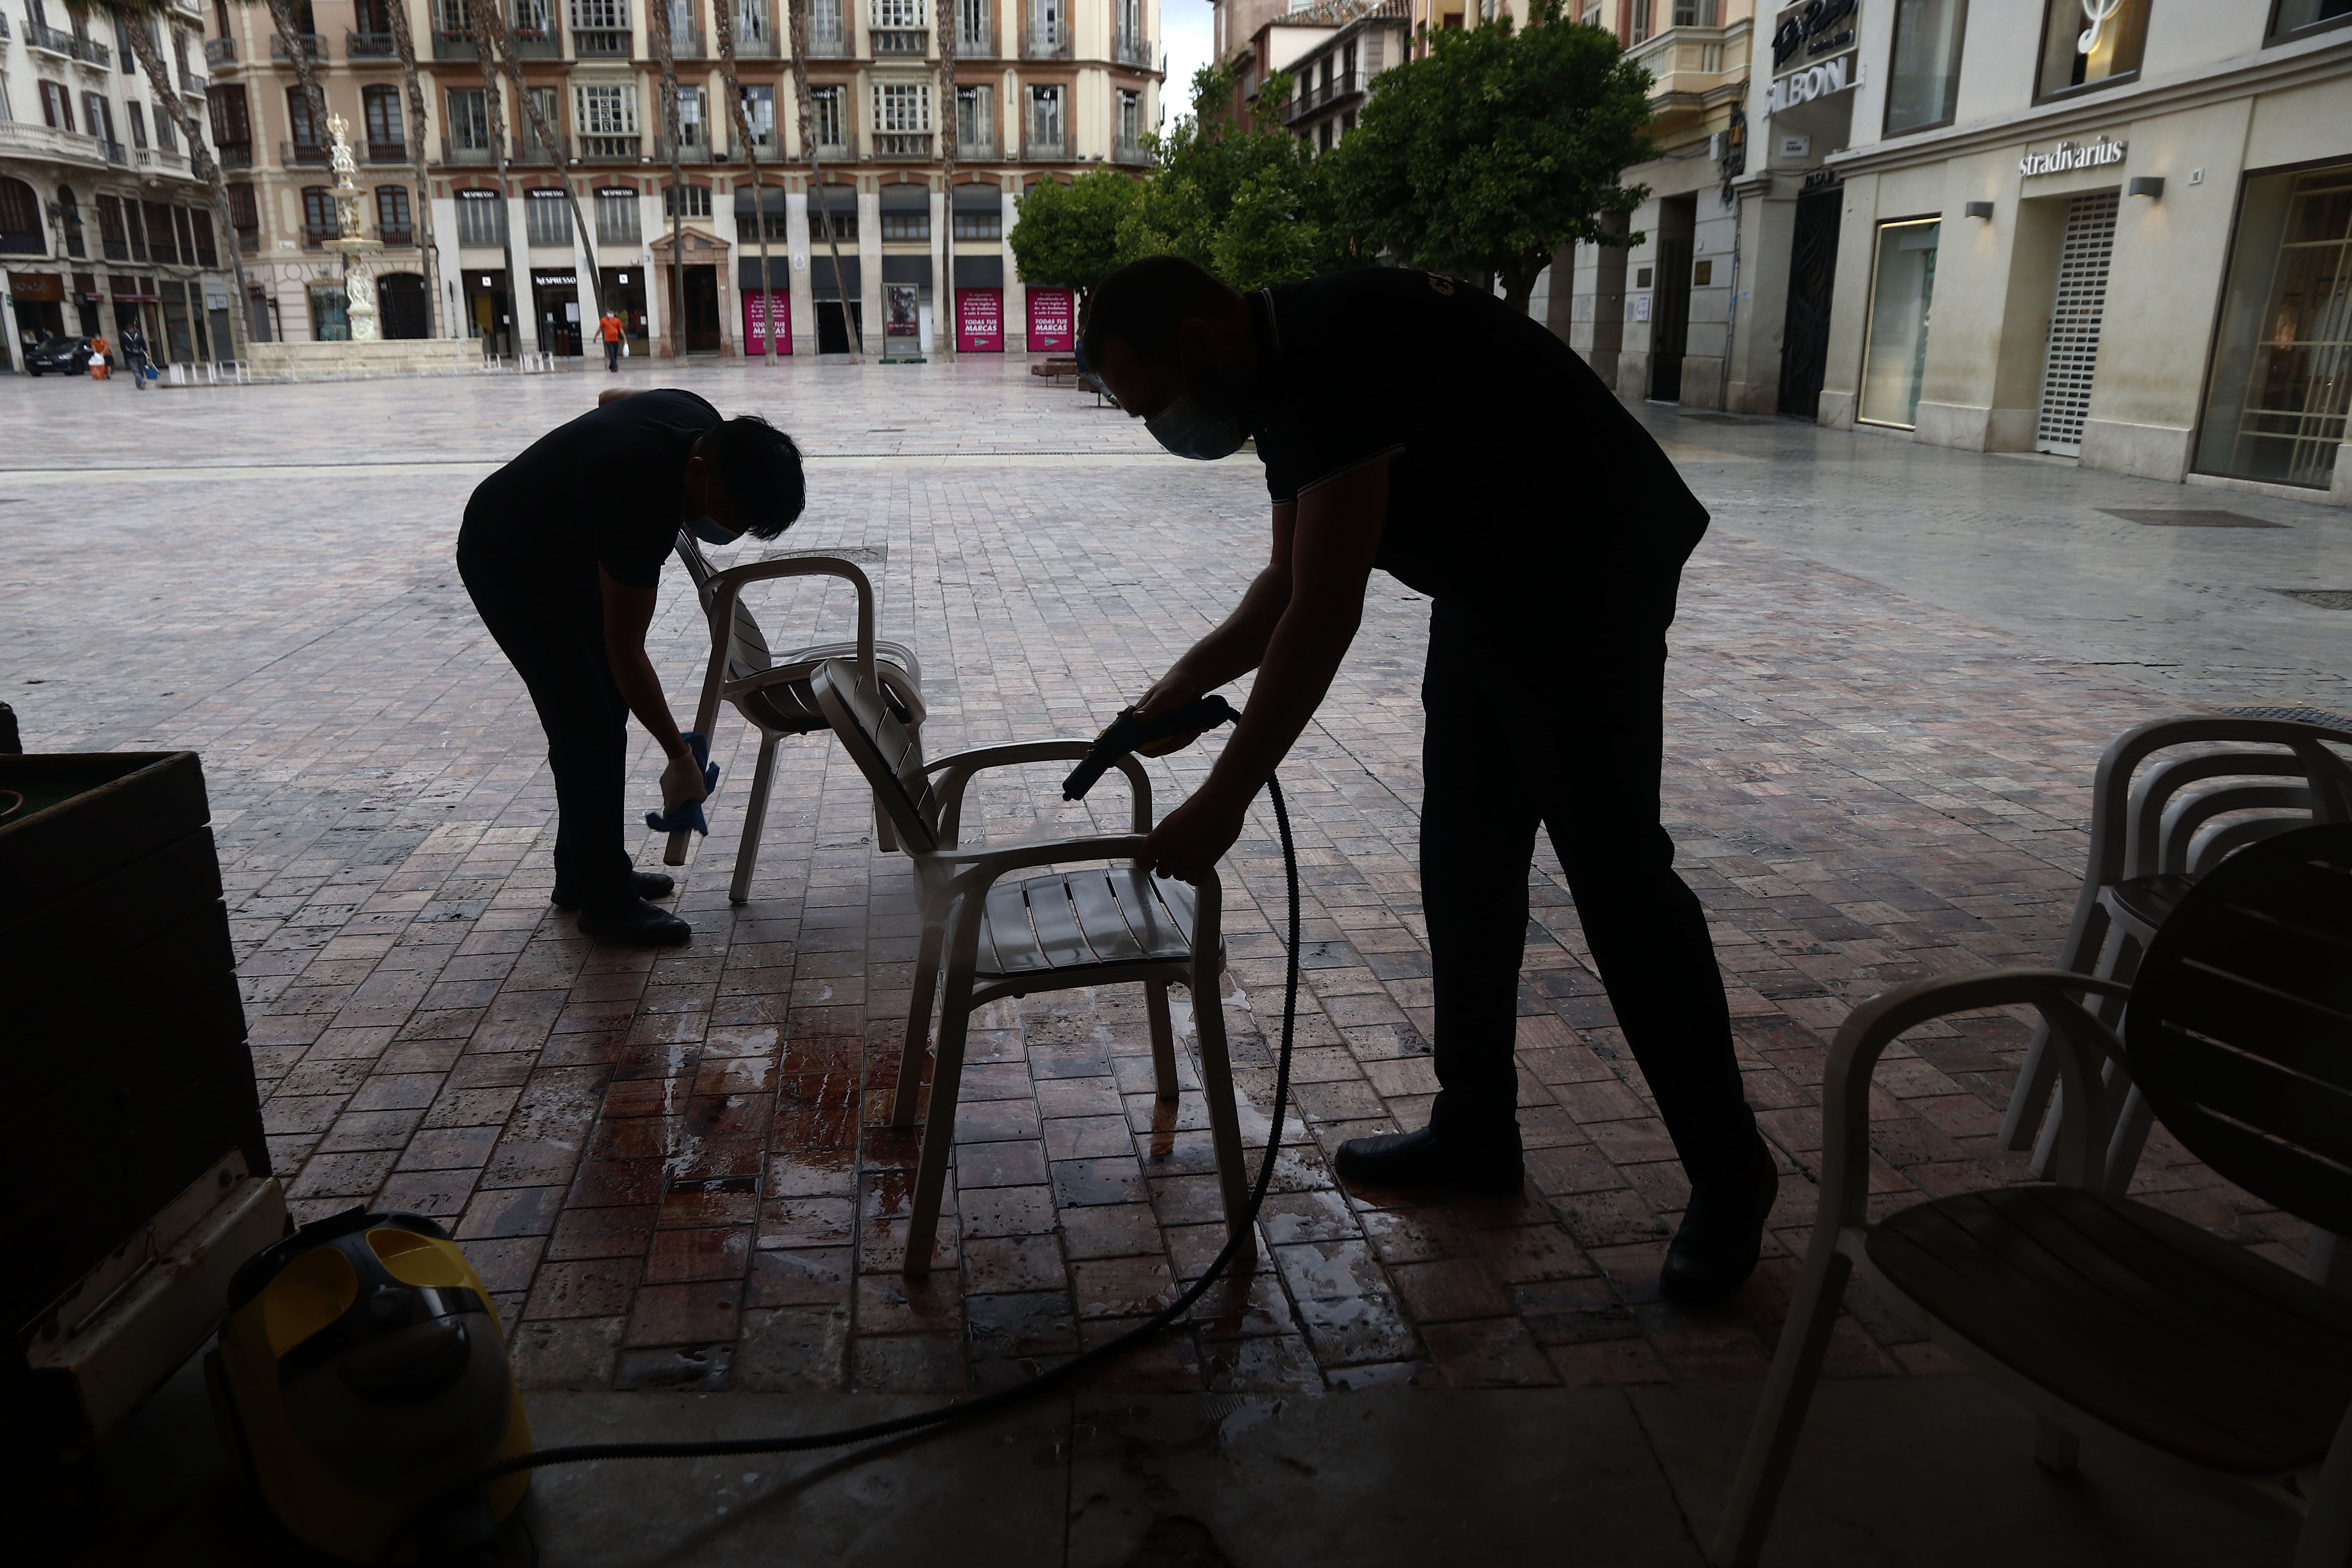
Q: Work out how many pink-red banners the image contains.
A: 3